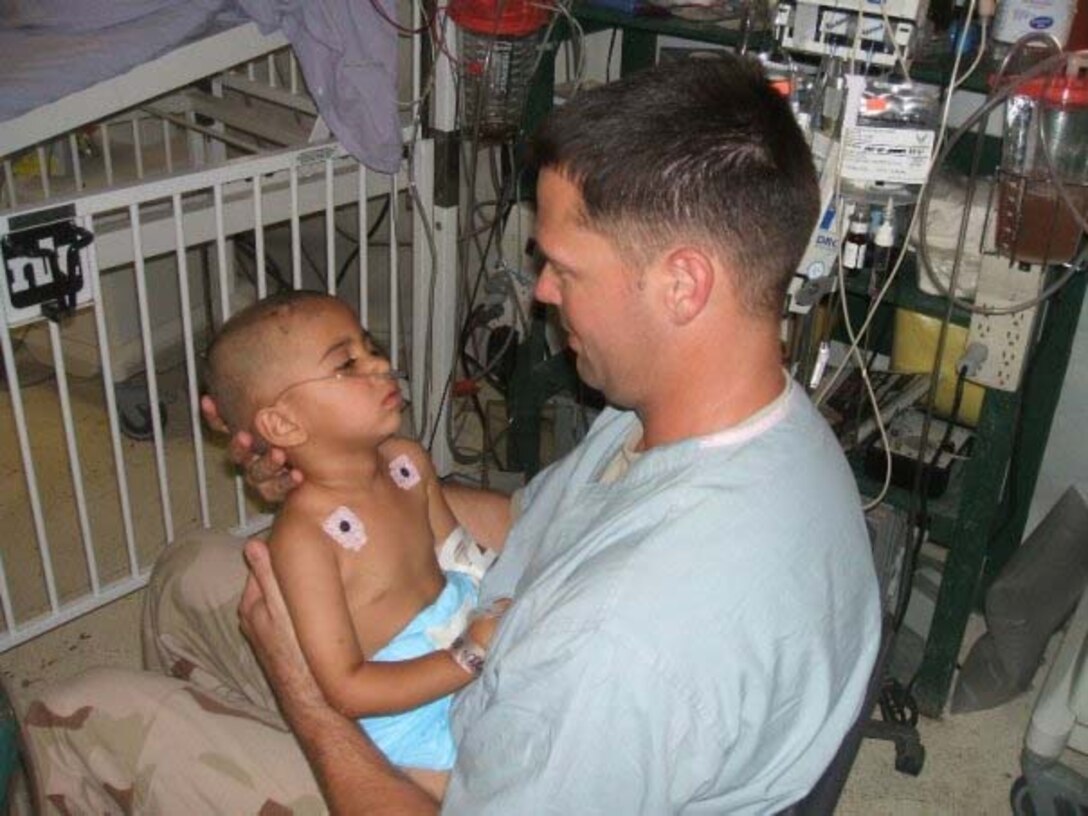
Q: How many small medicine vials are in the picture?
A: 2